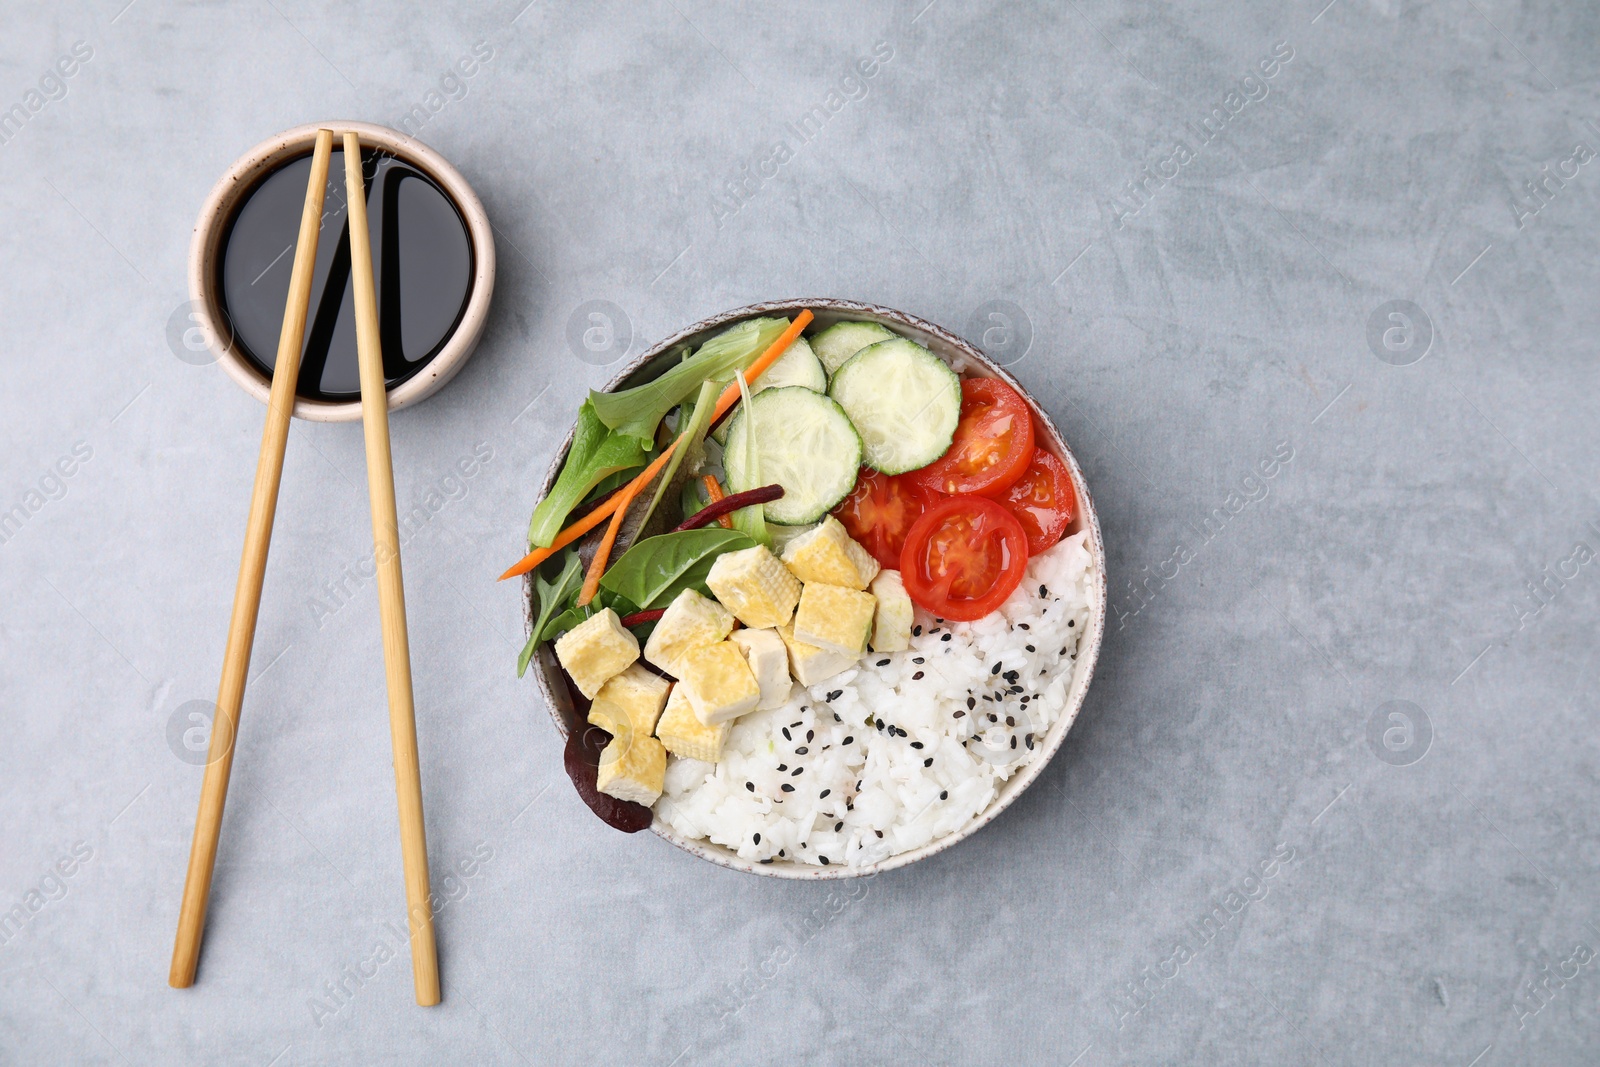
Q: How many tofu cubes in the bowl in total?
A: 12